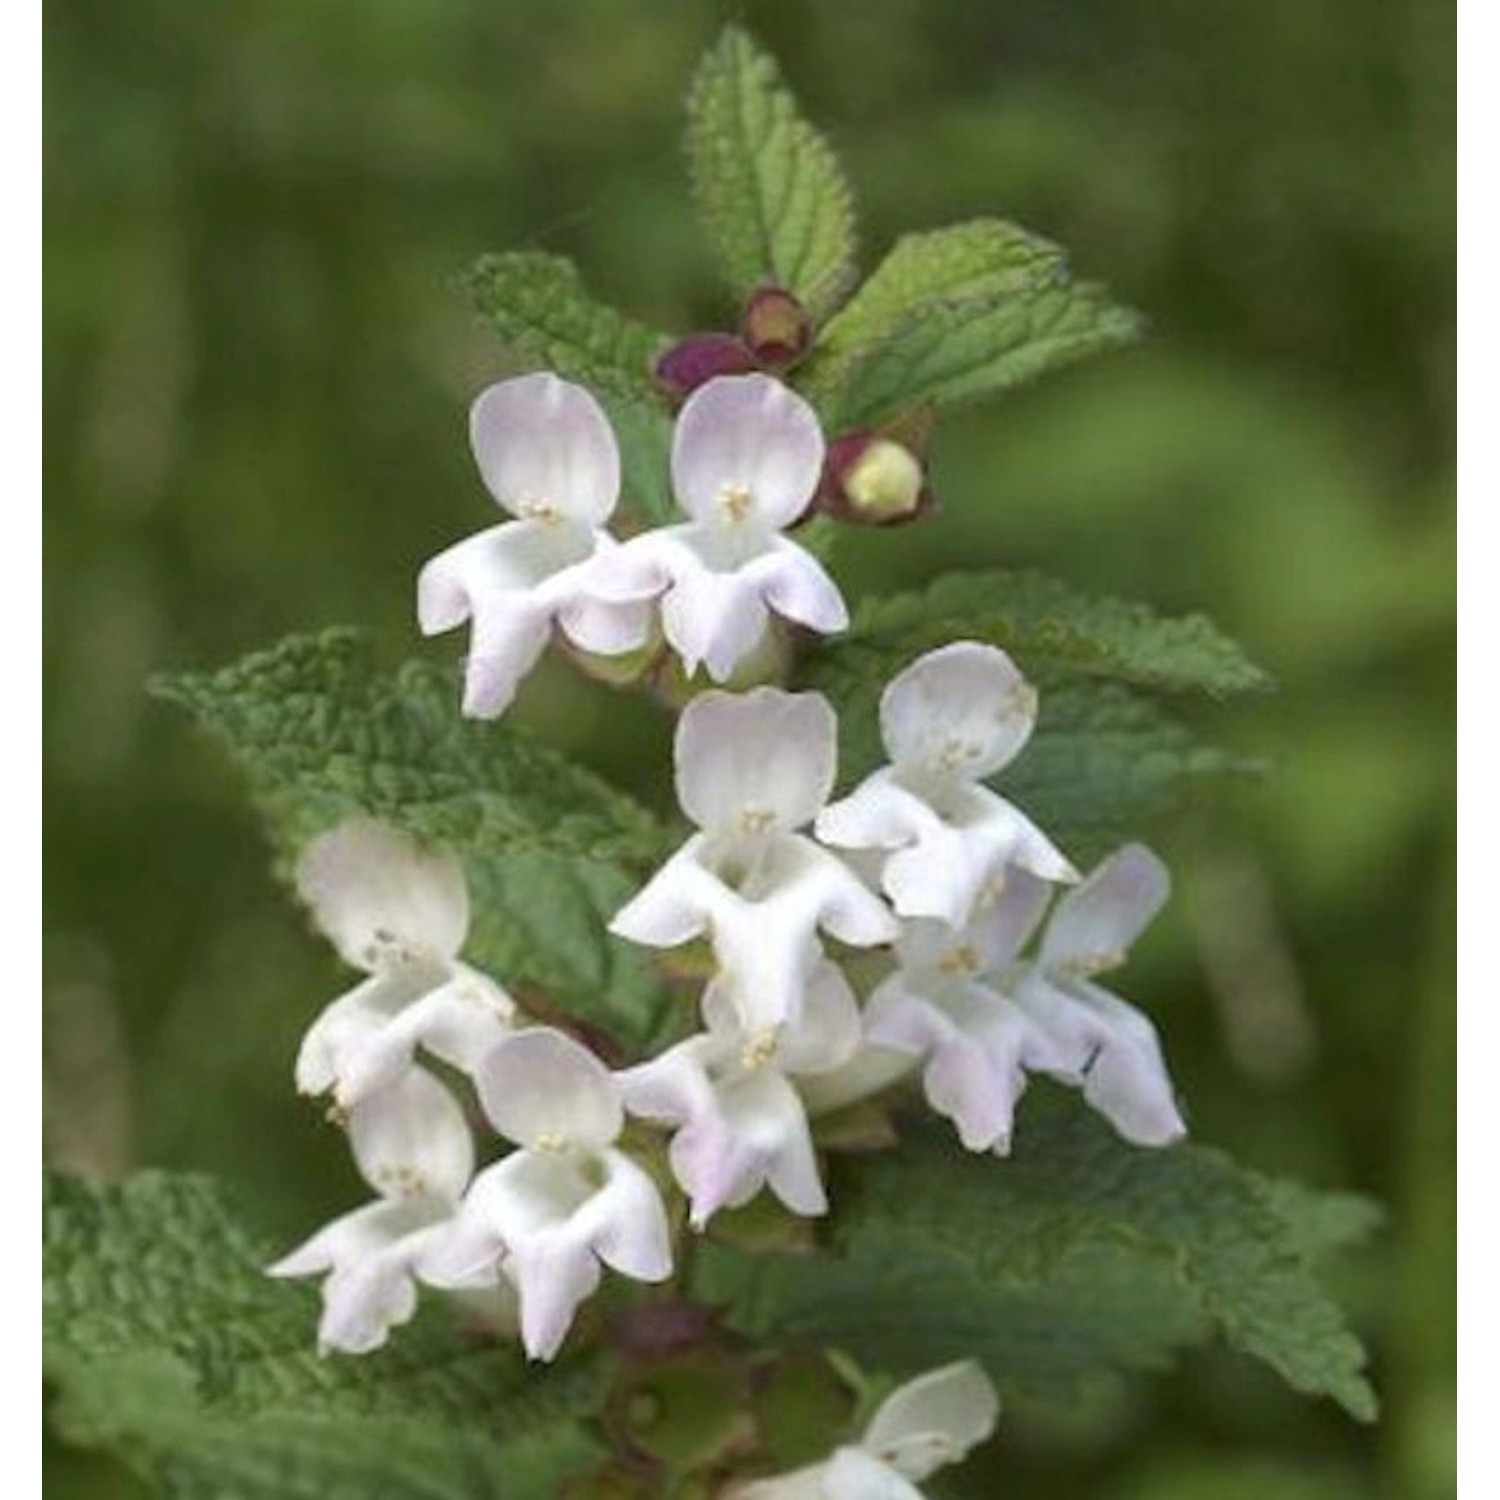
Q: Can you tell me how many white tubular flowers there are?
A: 11